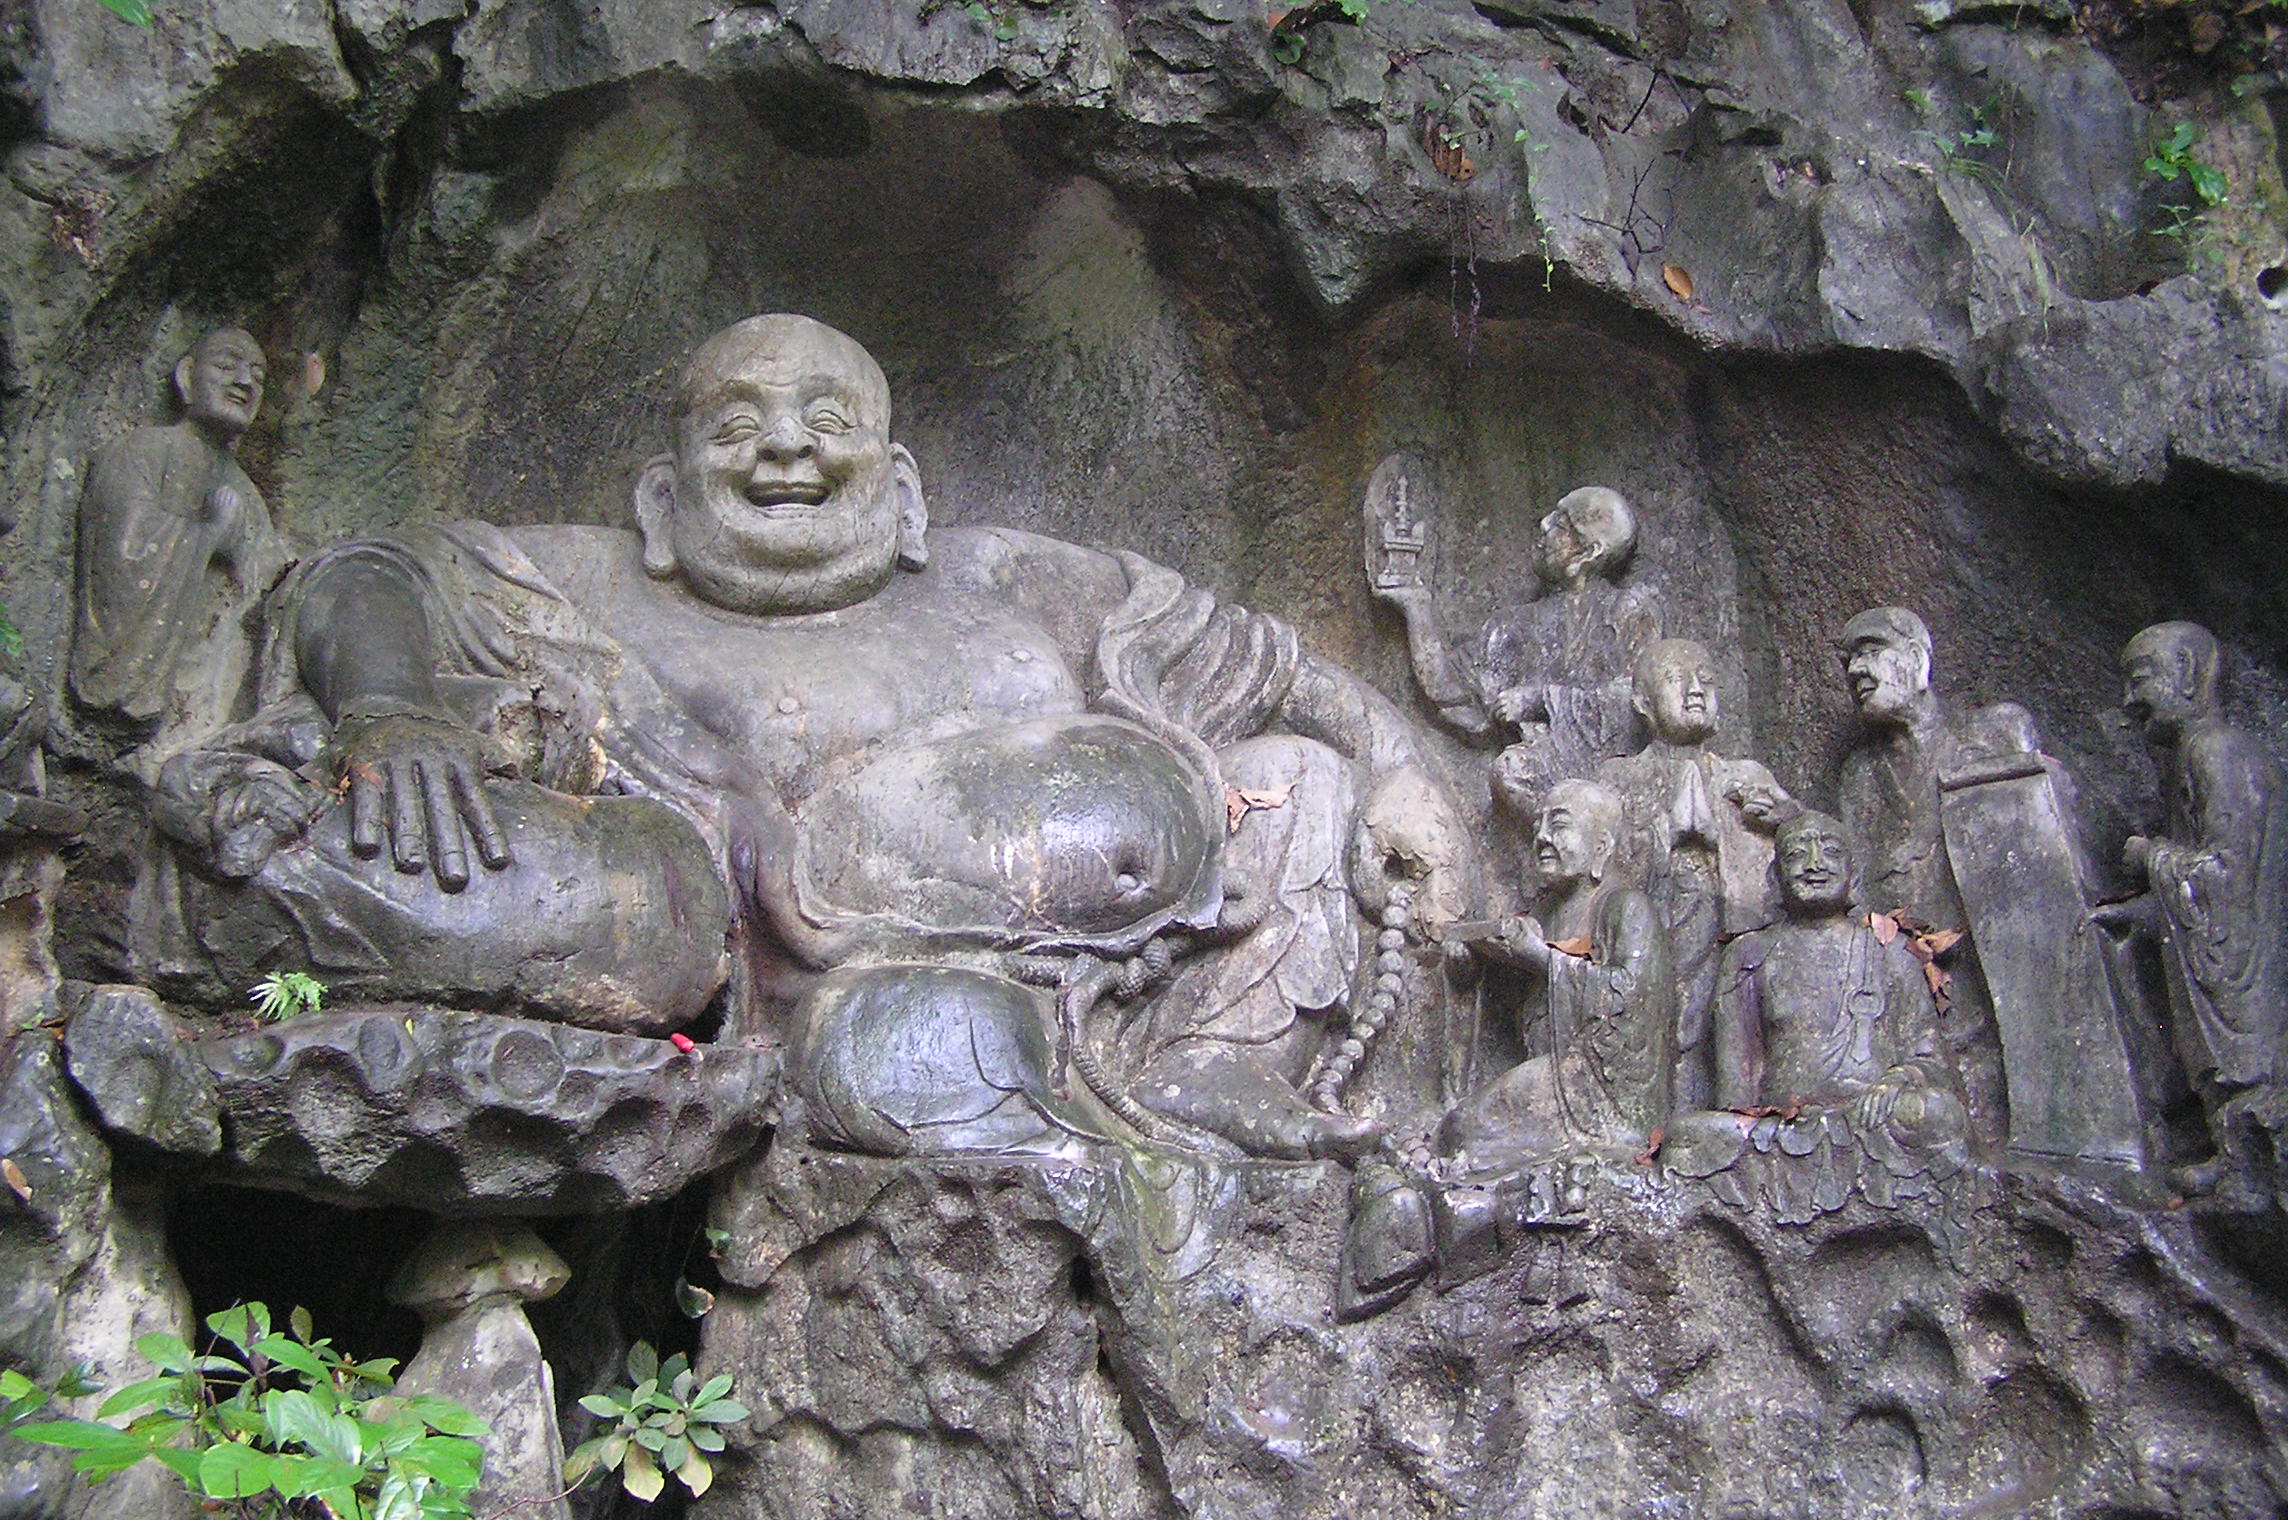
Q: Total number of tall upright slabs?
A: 1